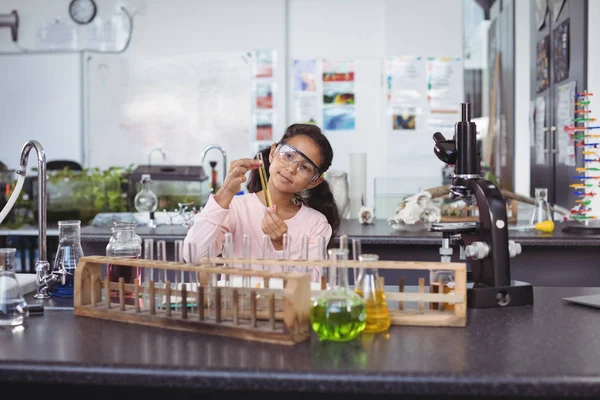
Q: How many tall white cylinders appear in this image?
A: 1